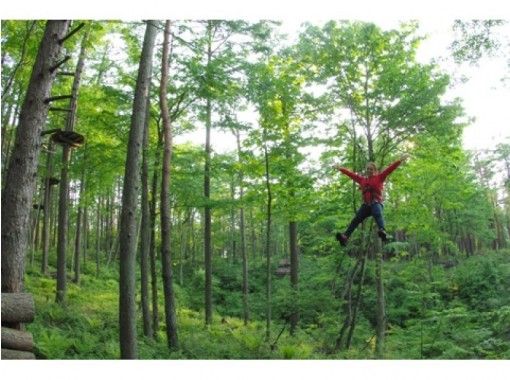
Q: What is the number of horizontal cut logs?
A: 3